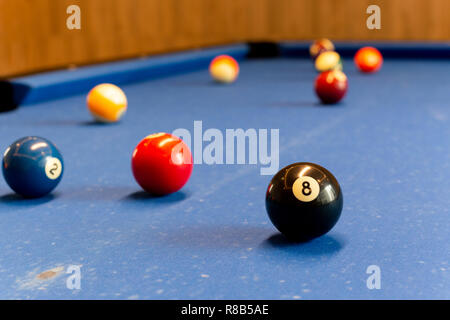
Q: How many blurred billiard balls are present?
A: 6